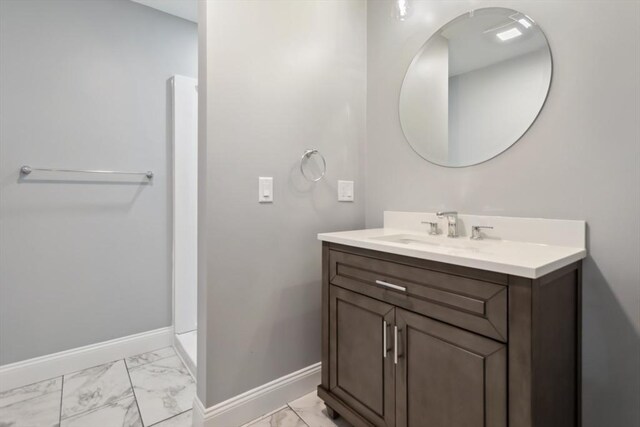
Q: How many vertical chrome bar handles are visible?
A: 2